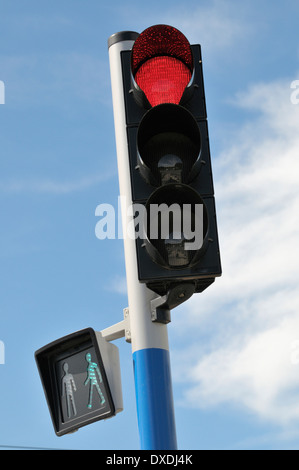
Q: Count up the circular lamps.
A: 3